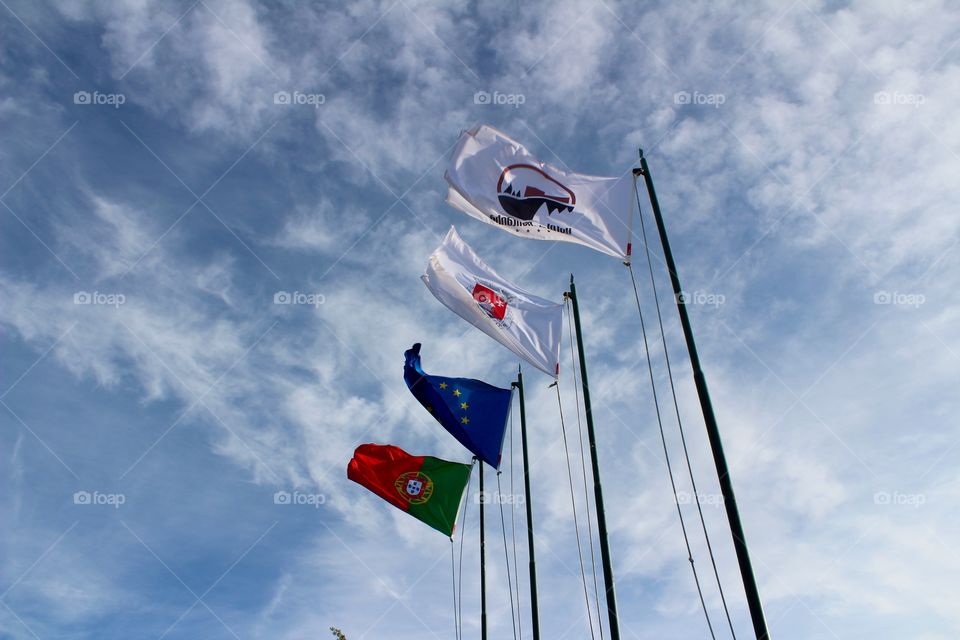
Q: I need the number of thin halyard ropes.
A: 8